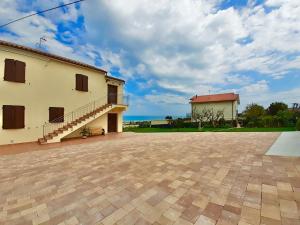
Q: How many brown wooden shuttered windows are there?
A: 4